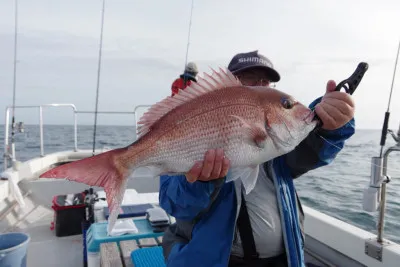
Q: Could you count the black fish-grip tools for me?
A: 1